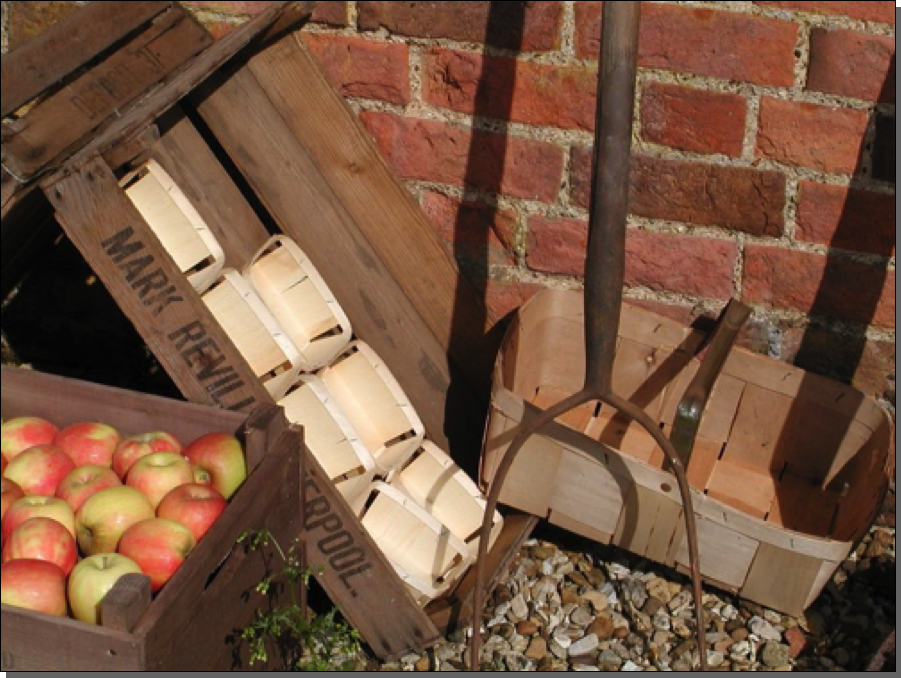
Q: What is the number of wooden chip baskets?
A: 8